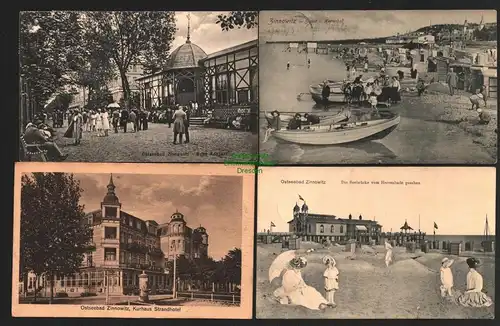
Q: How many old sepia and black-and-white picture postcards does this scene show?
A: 4